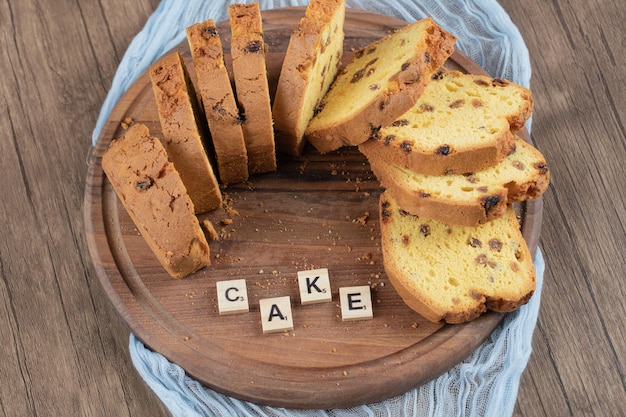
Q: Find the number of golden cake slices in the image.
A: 9